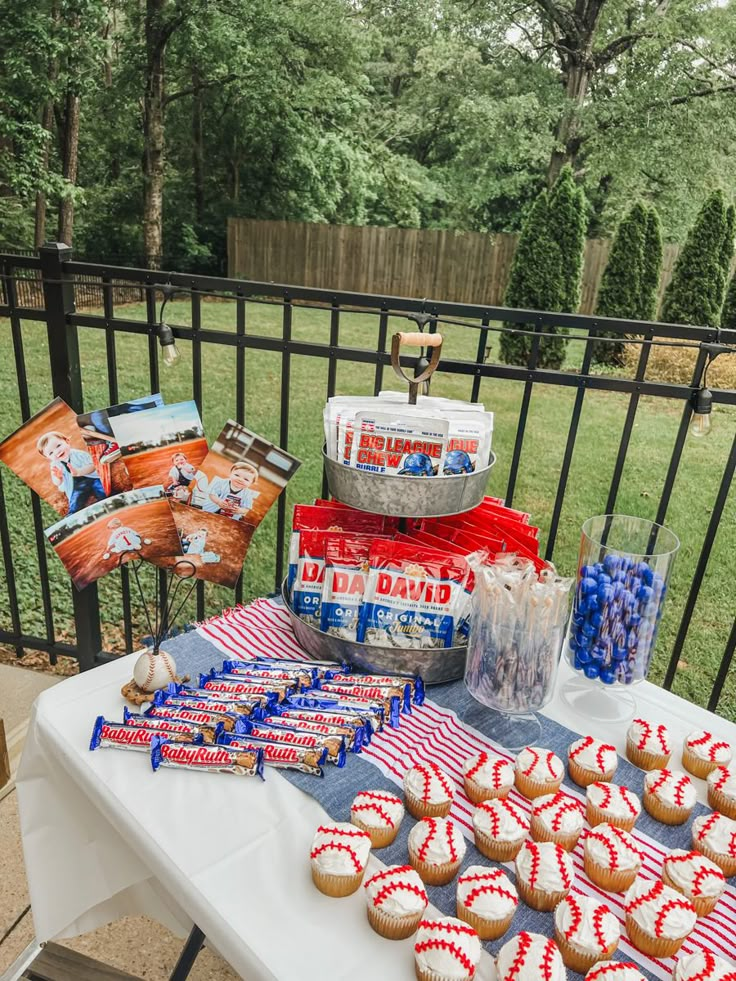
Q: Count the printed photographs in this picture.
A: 6